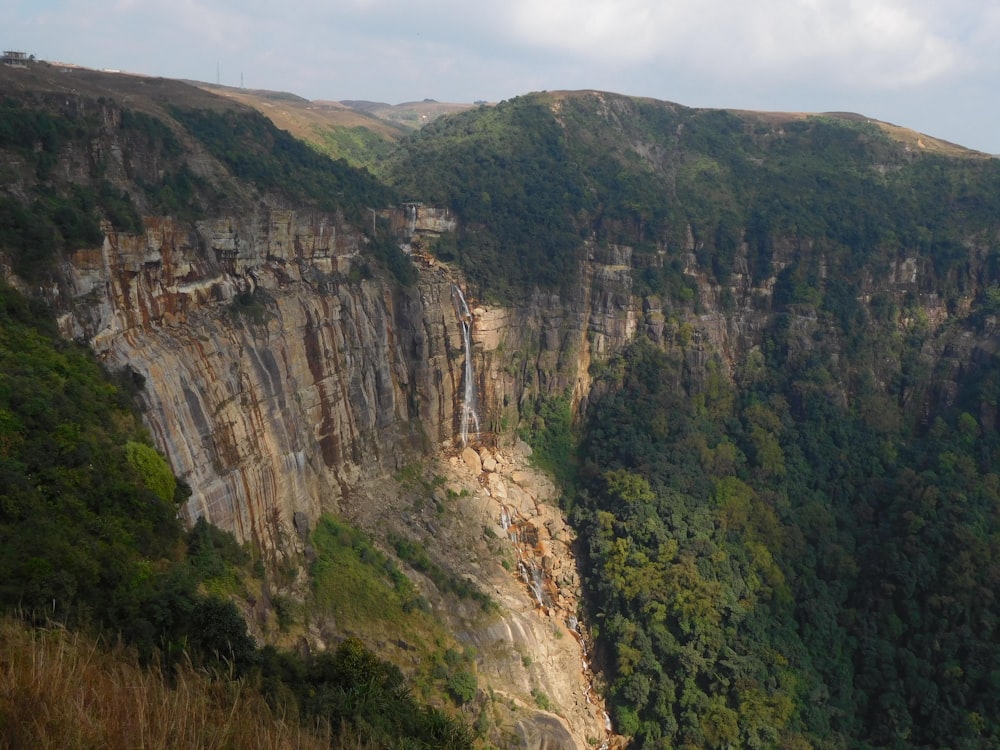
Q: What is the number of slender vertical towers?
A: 2